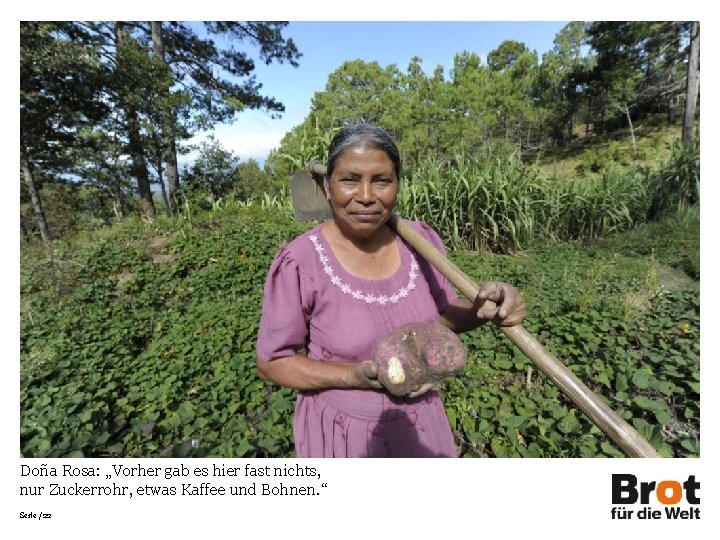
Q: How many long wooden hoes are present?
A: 1